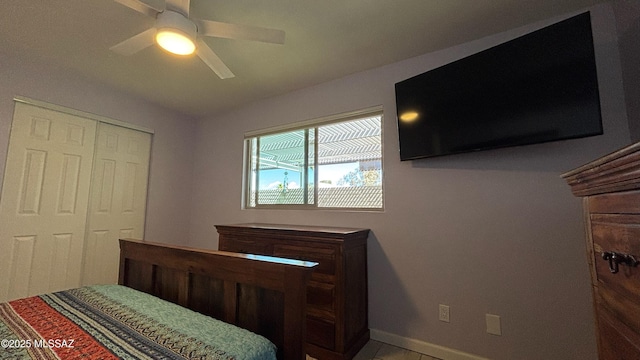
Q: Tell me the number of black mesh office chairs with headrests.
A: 0